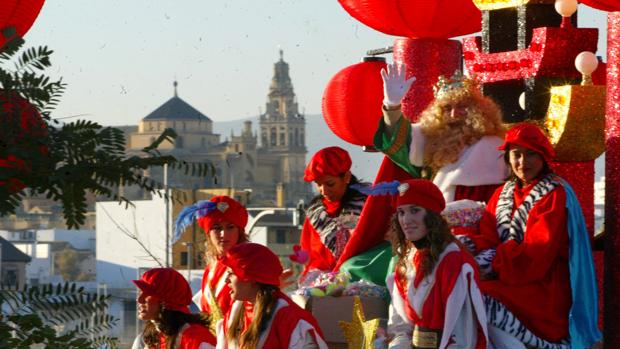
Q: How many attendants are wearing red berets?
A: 6